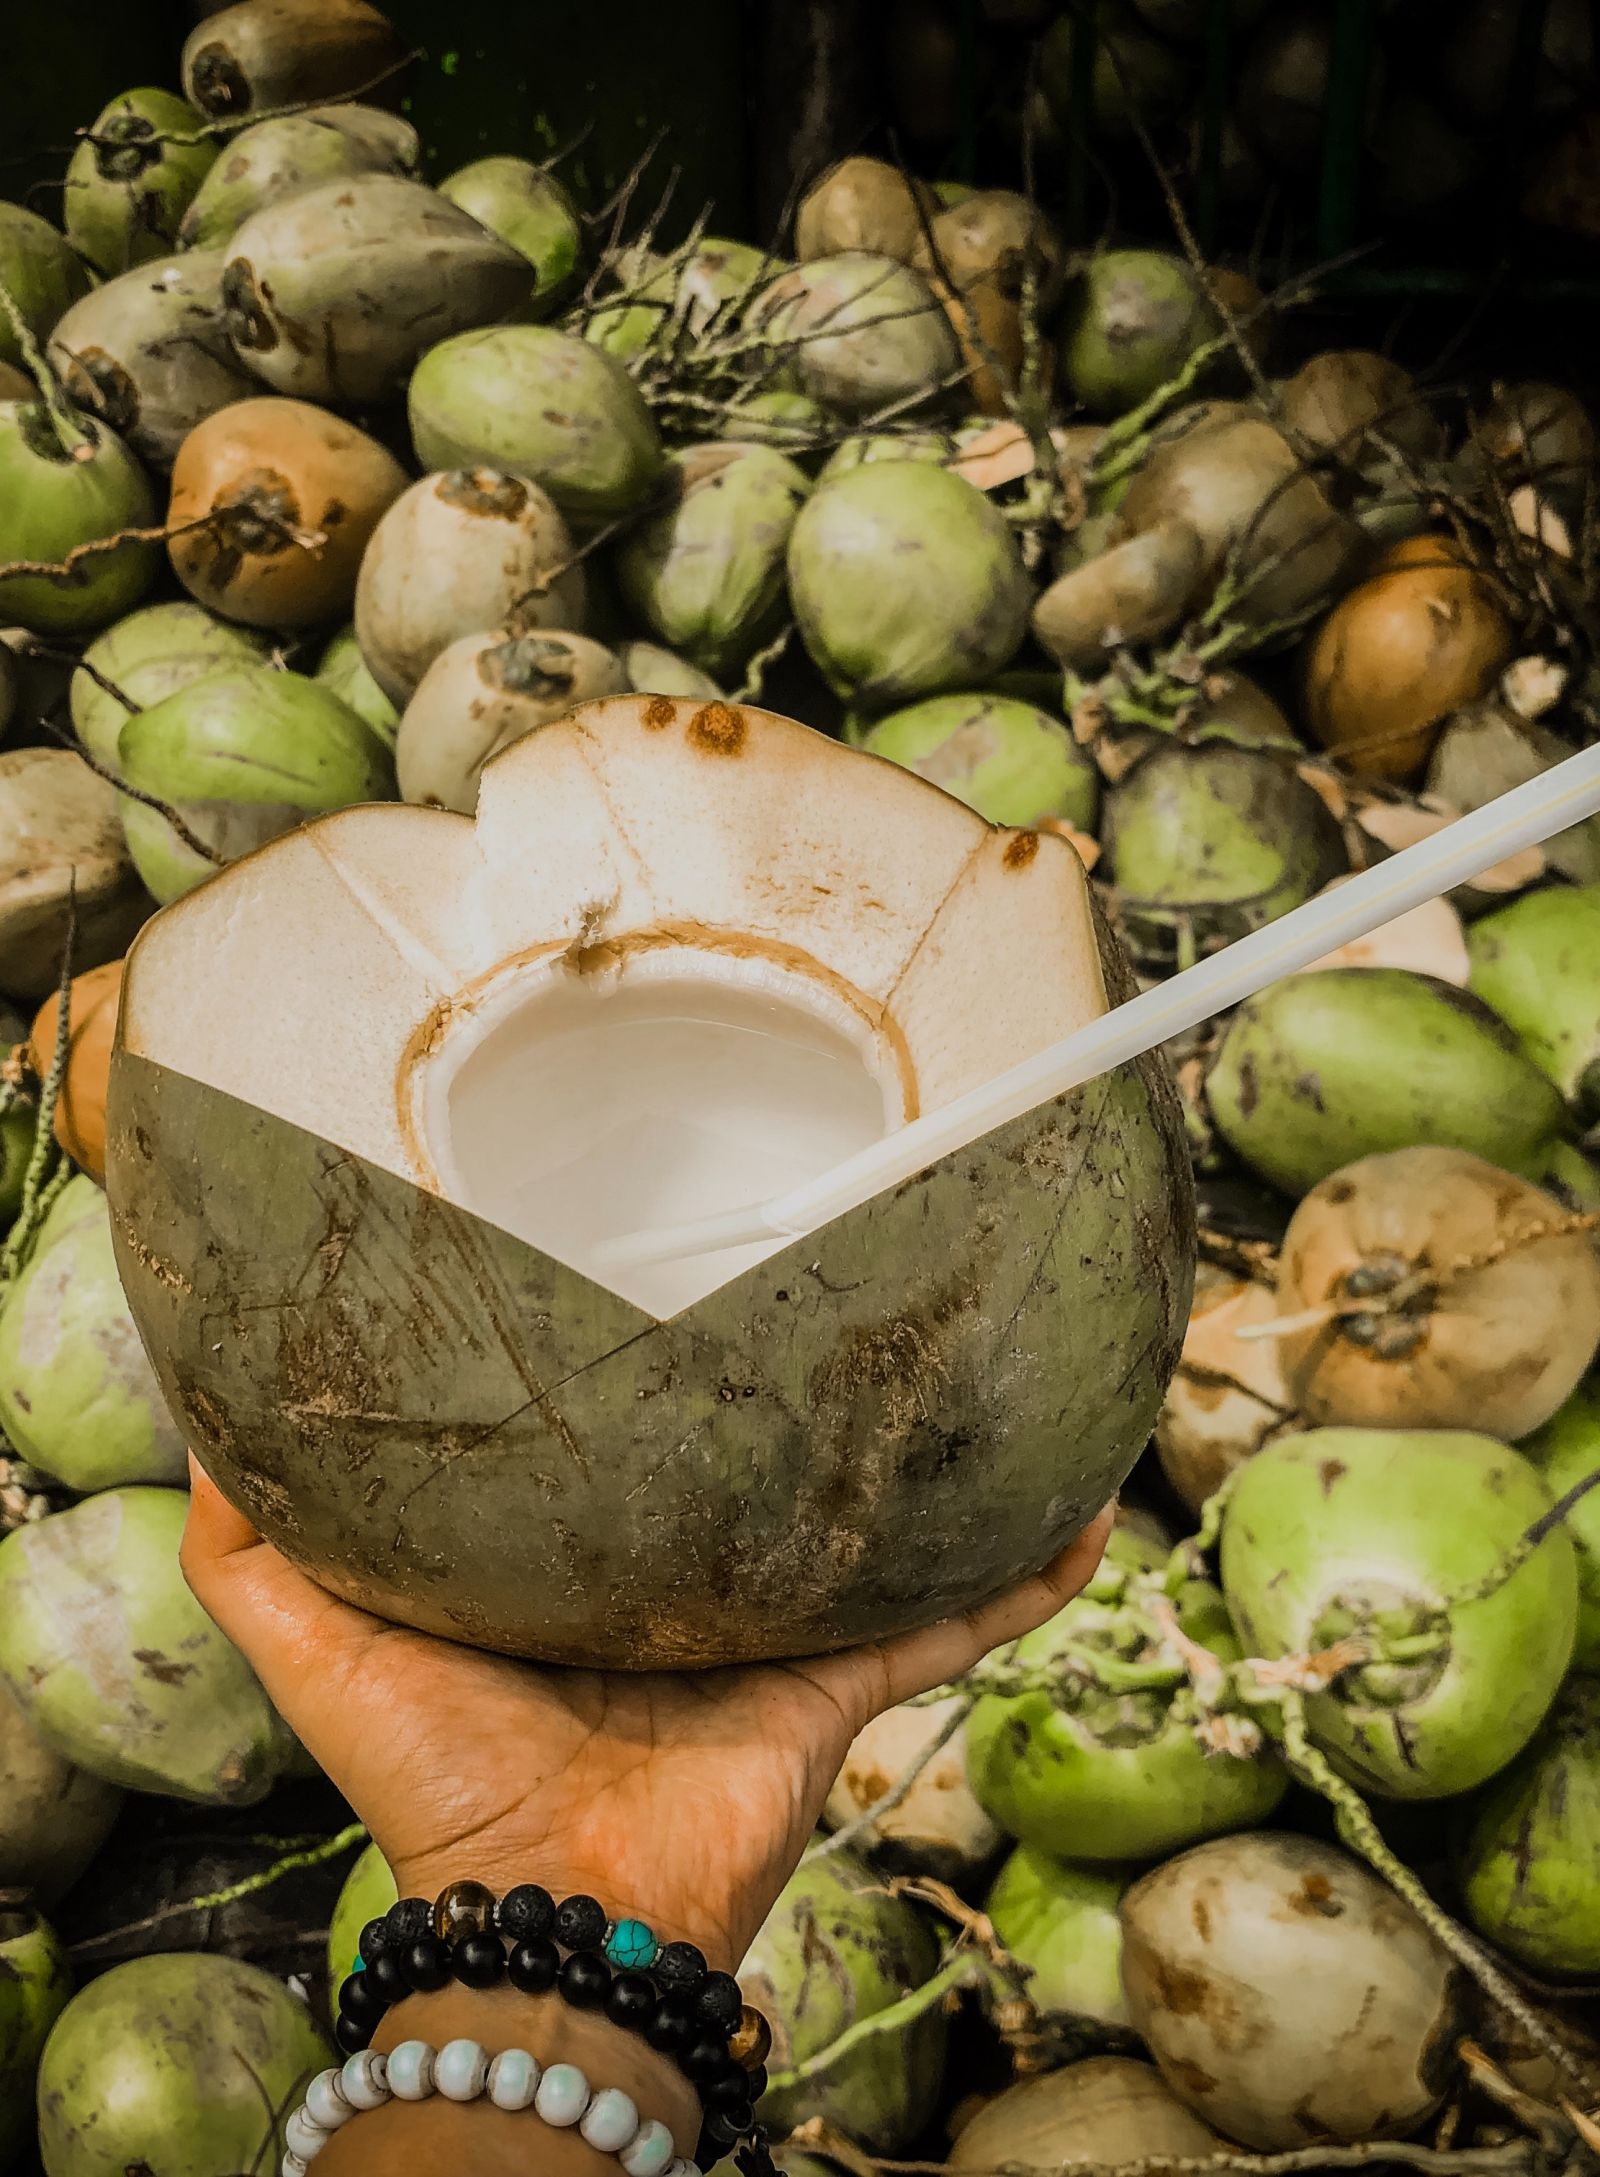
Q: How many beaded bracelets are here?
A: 3